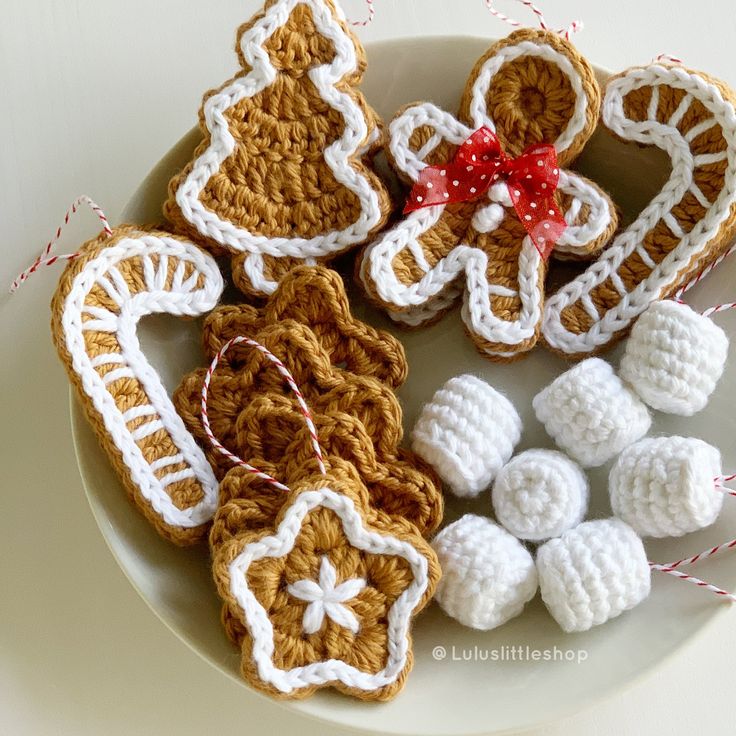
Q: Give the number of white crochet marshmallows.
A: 7